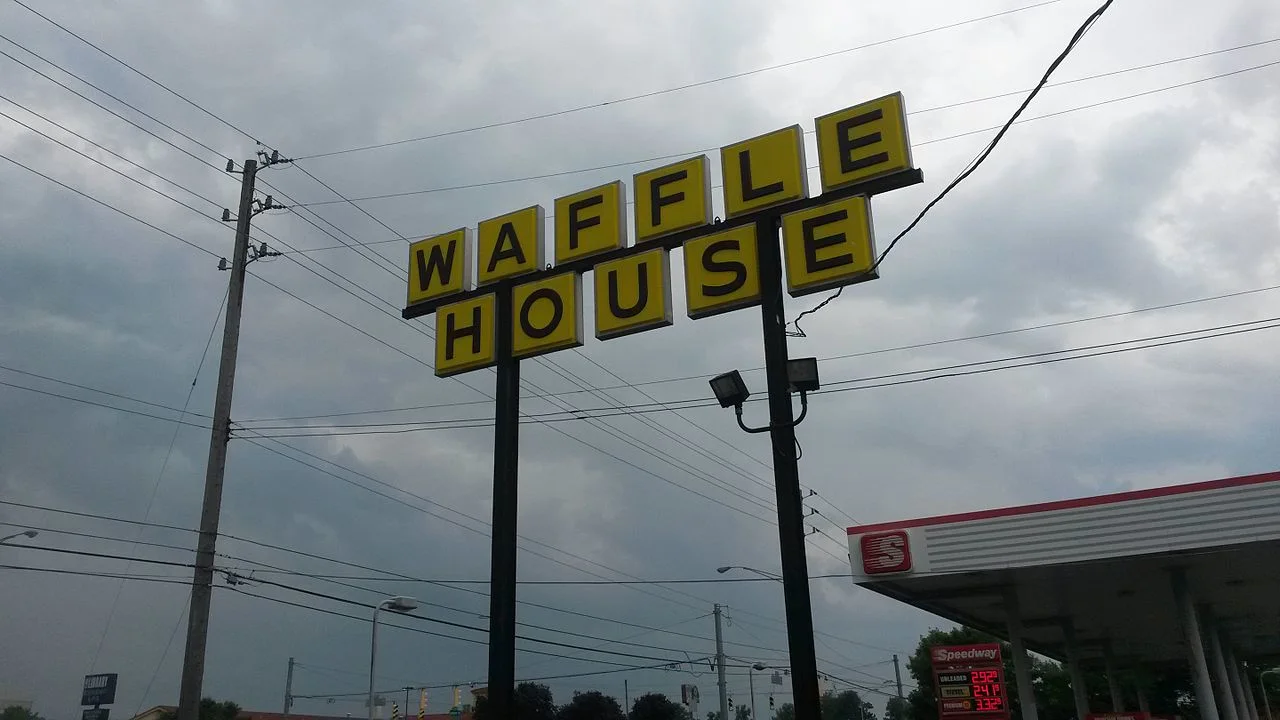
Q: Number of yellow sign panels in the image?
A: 11